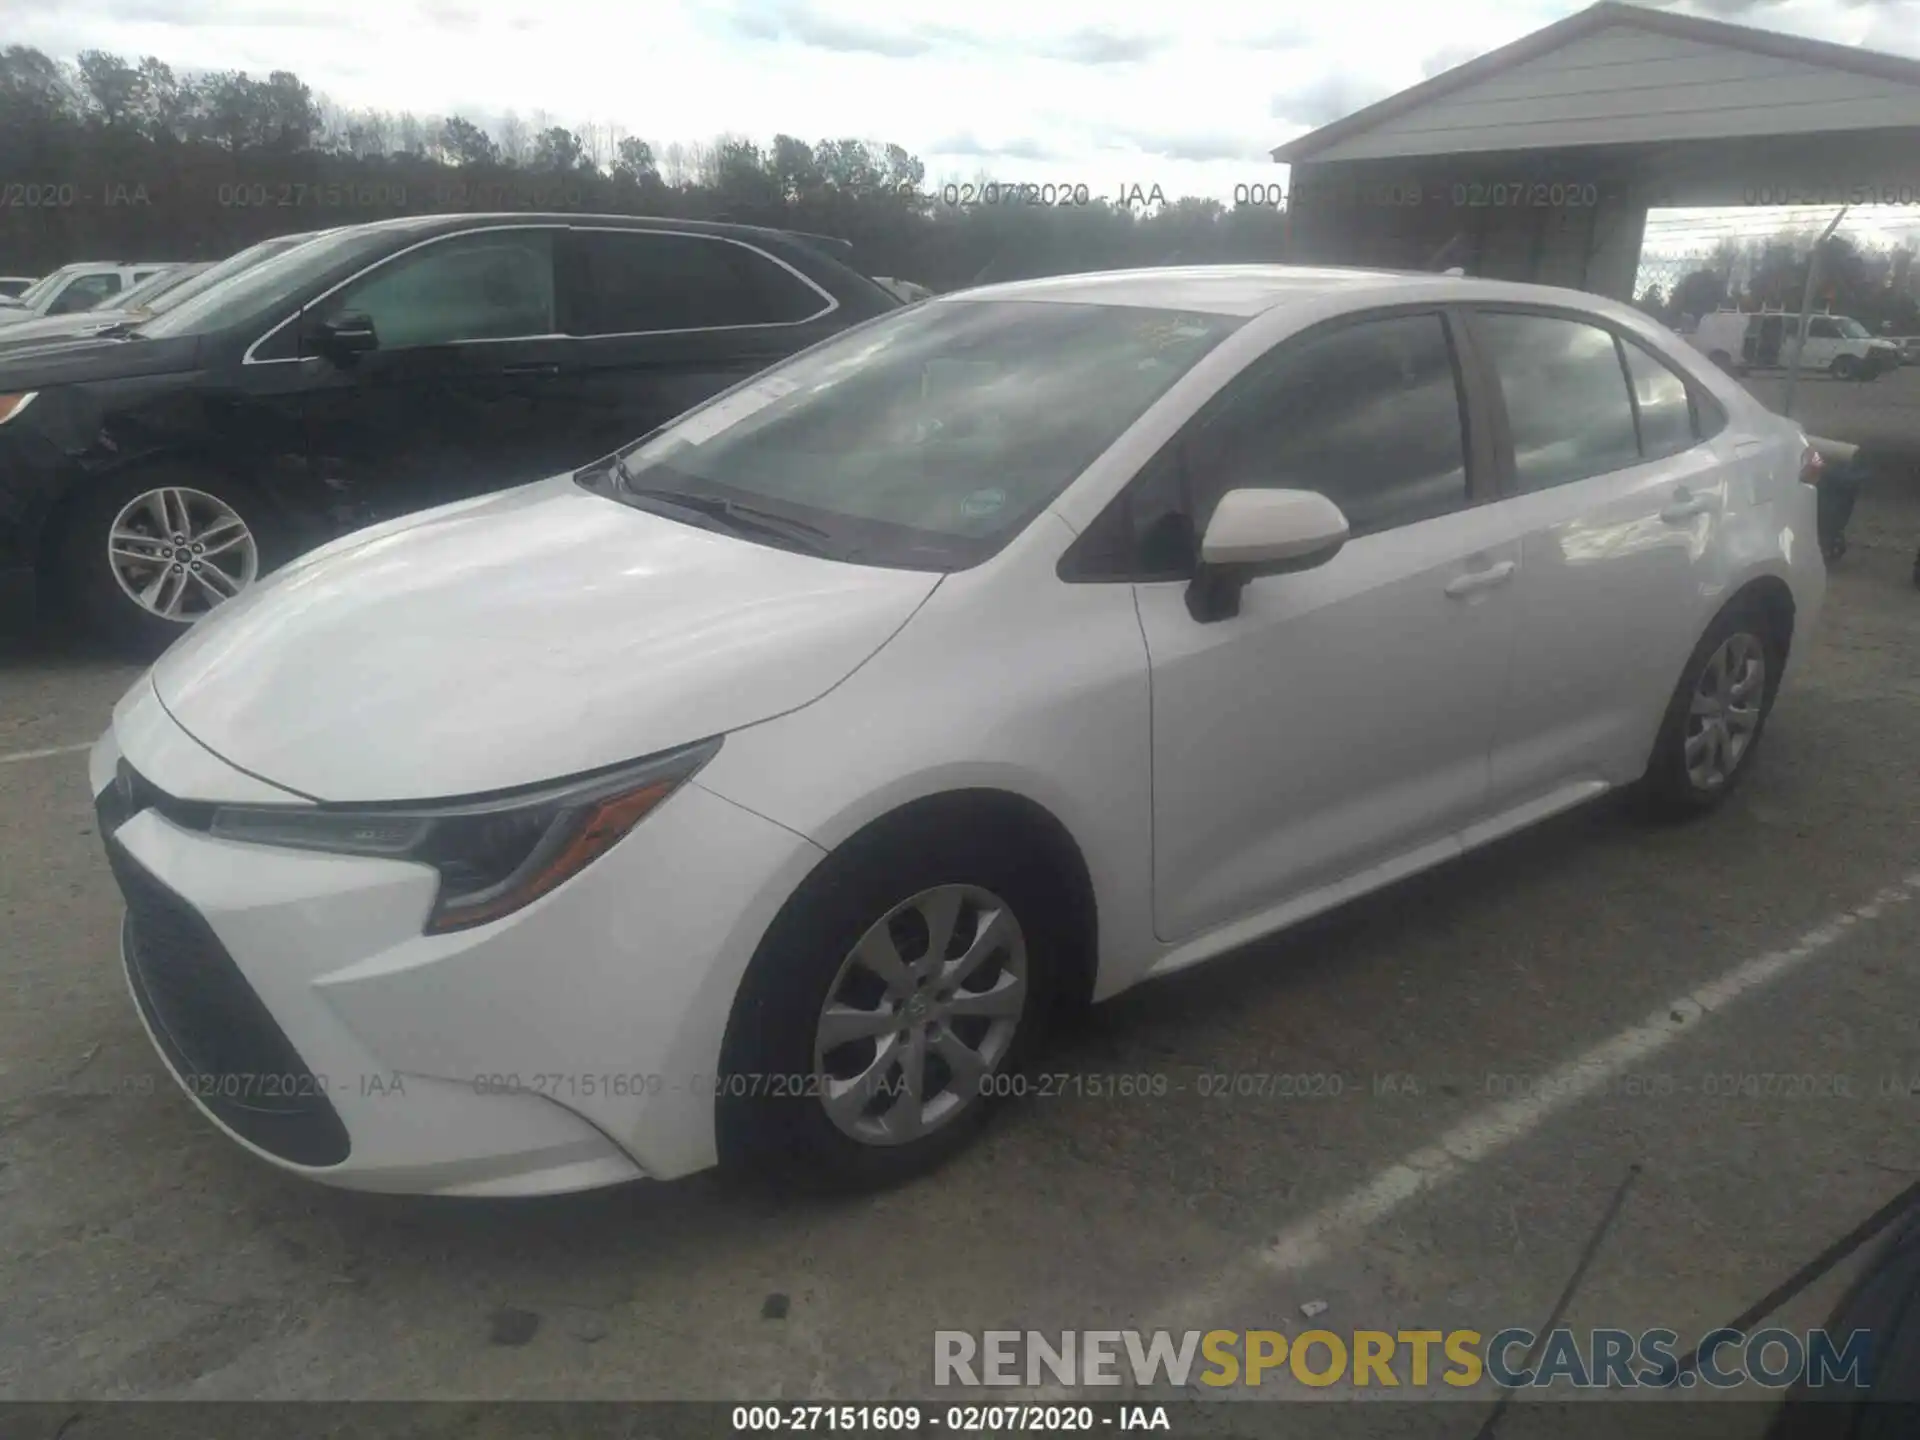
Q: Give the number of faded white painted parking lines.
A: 2